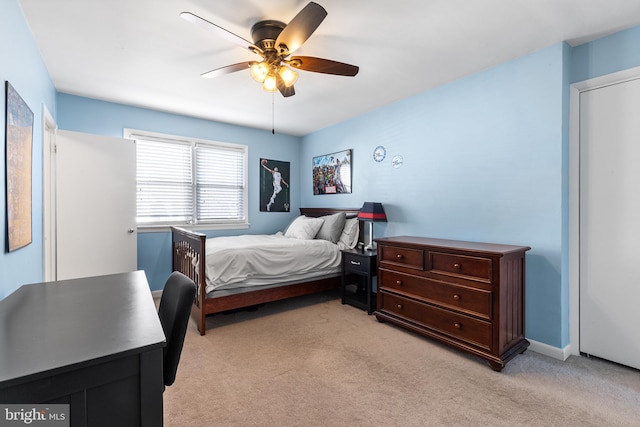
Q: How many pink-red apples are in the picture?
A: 0